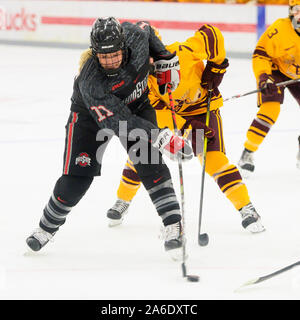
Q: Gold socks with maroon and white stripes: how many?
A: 3